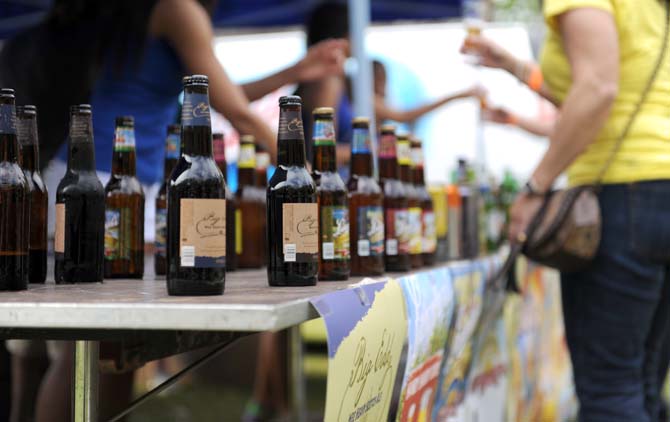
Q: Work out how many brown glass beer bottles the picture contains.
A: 15